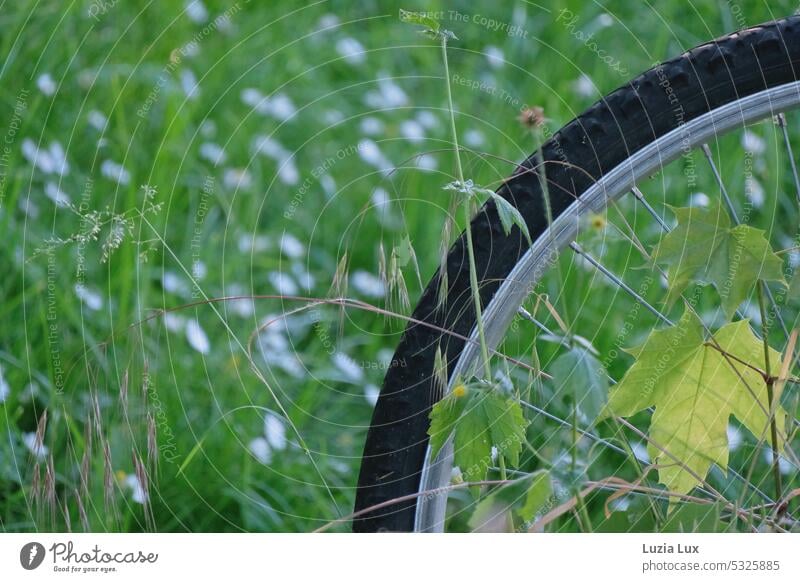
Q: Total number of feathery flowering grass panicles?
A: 1